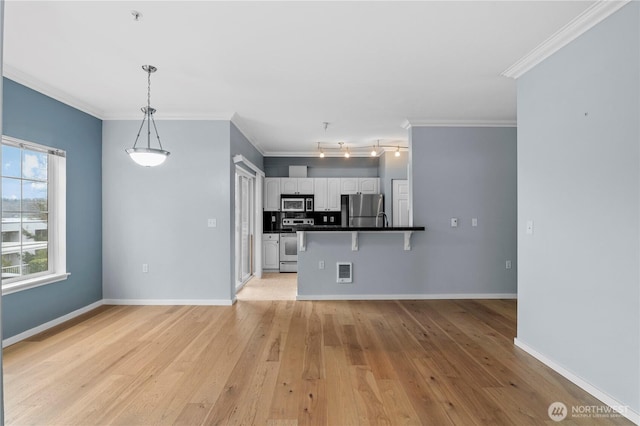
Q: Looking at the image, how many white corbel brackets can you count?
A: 3